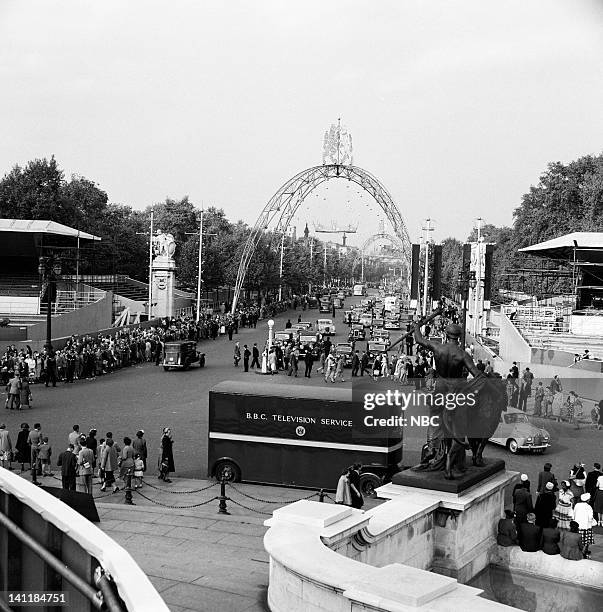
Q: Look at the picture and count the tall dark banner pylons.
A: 4